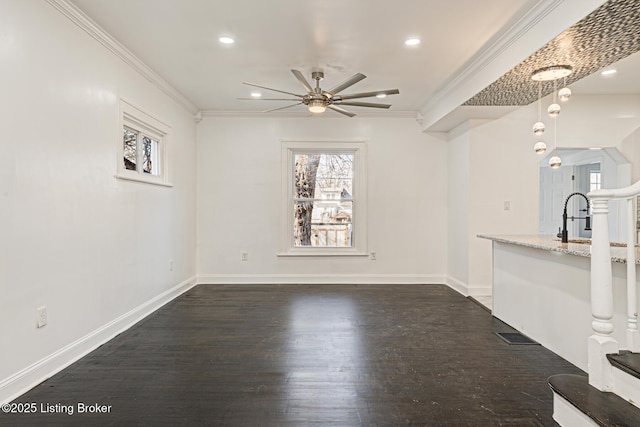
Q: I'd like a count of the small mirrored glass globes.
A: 5